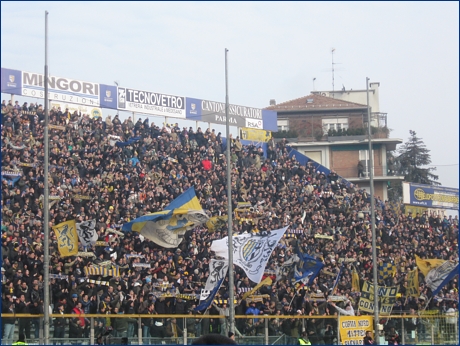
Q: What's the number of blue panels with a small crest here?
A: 3